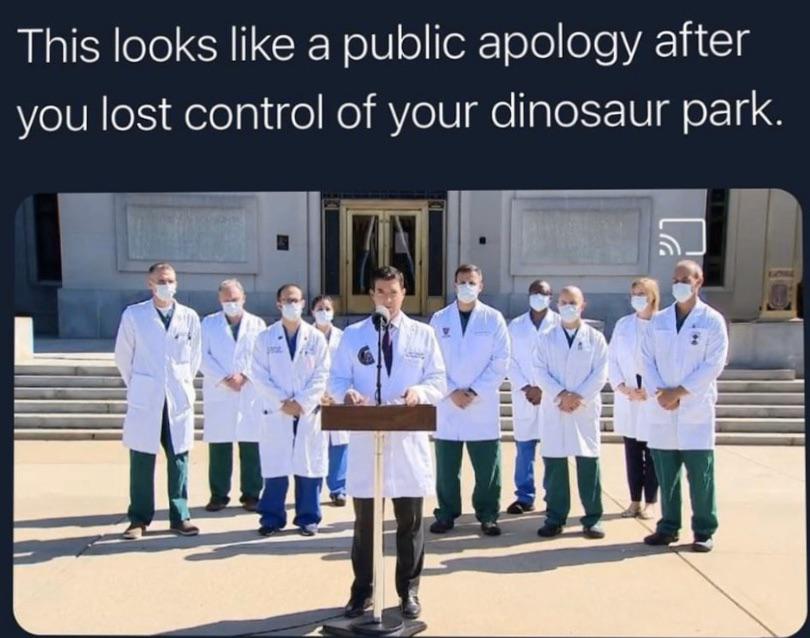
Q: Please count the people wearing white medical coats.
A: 10